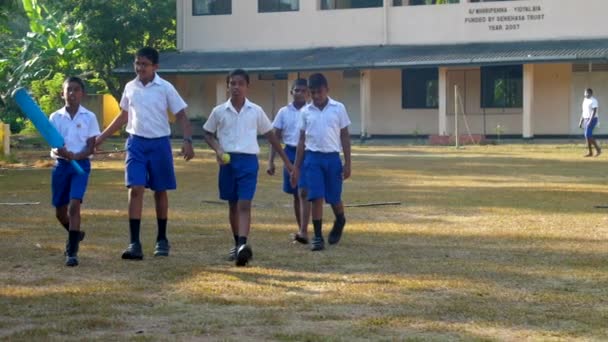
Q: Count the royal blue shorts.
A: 6